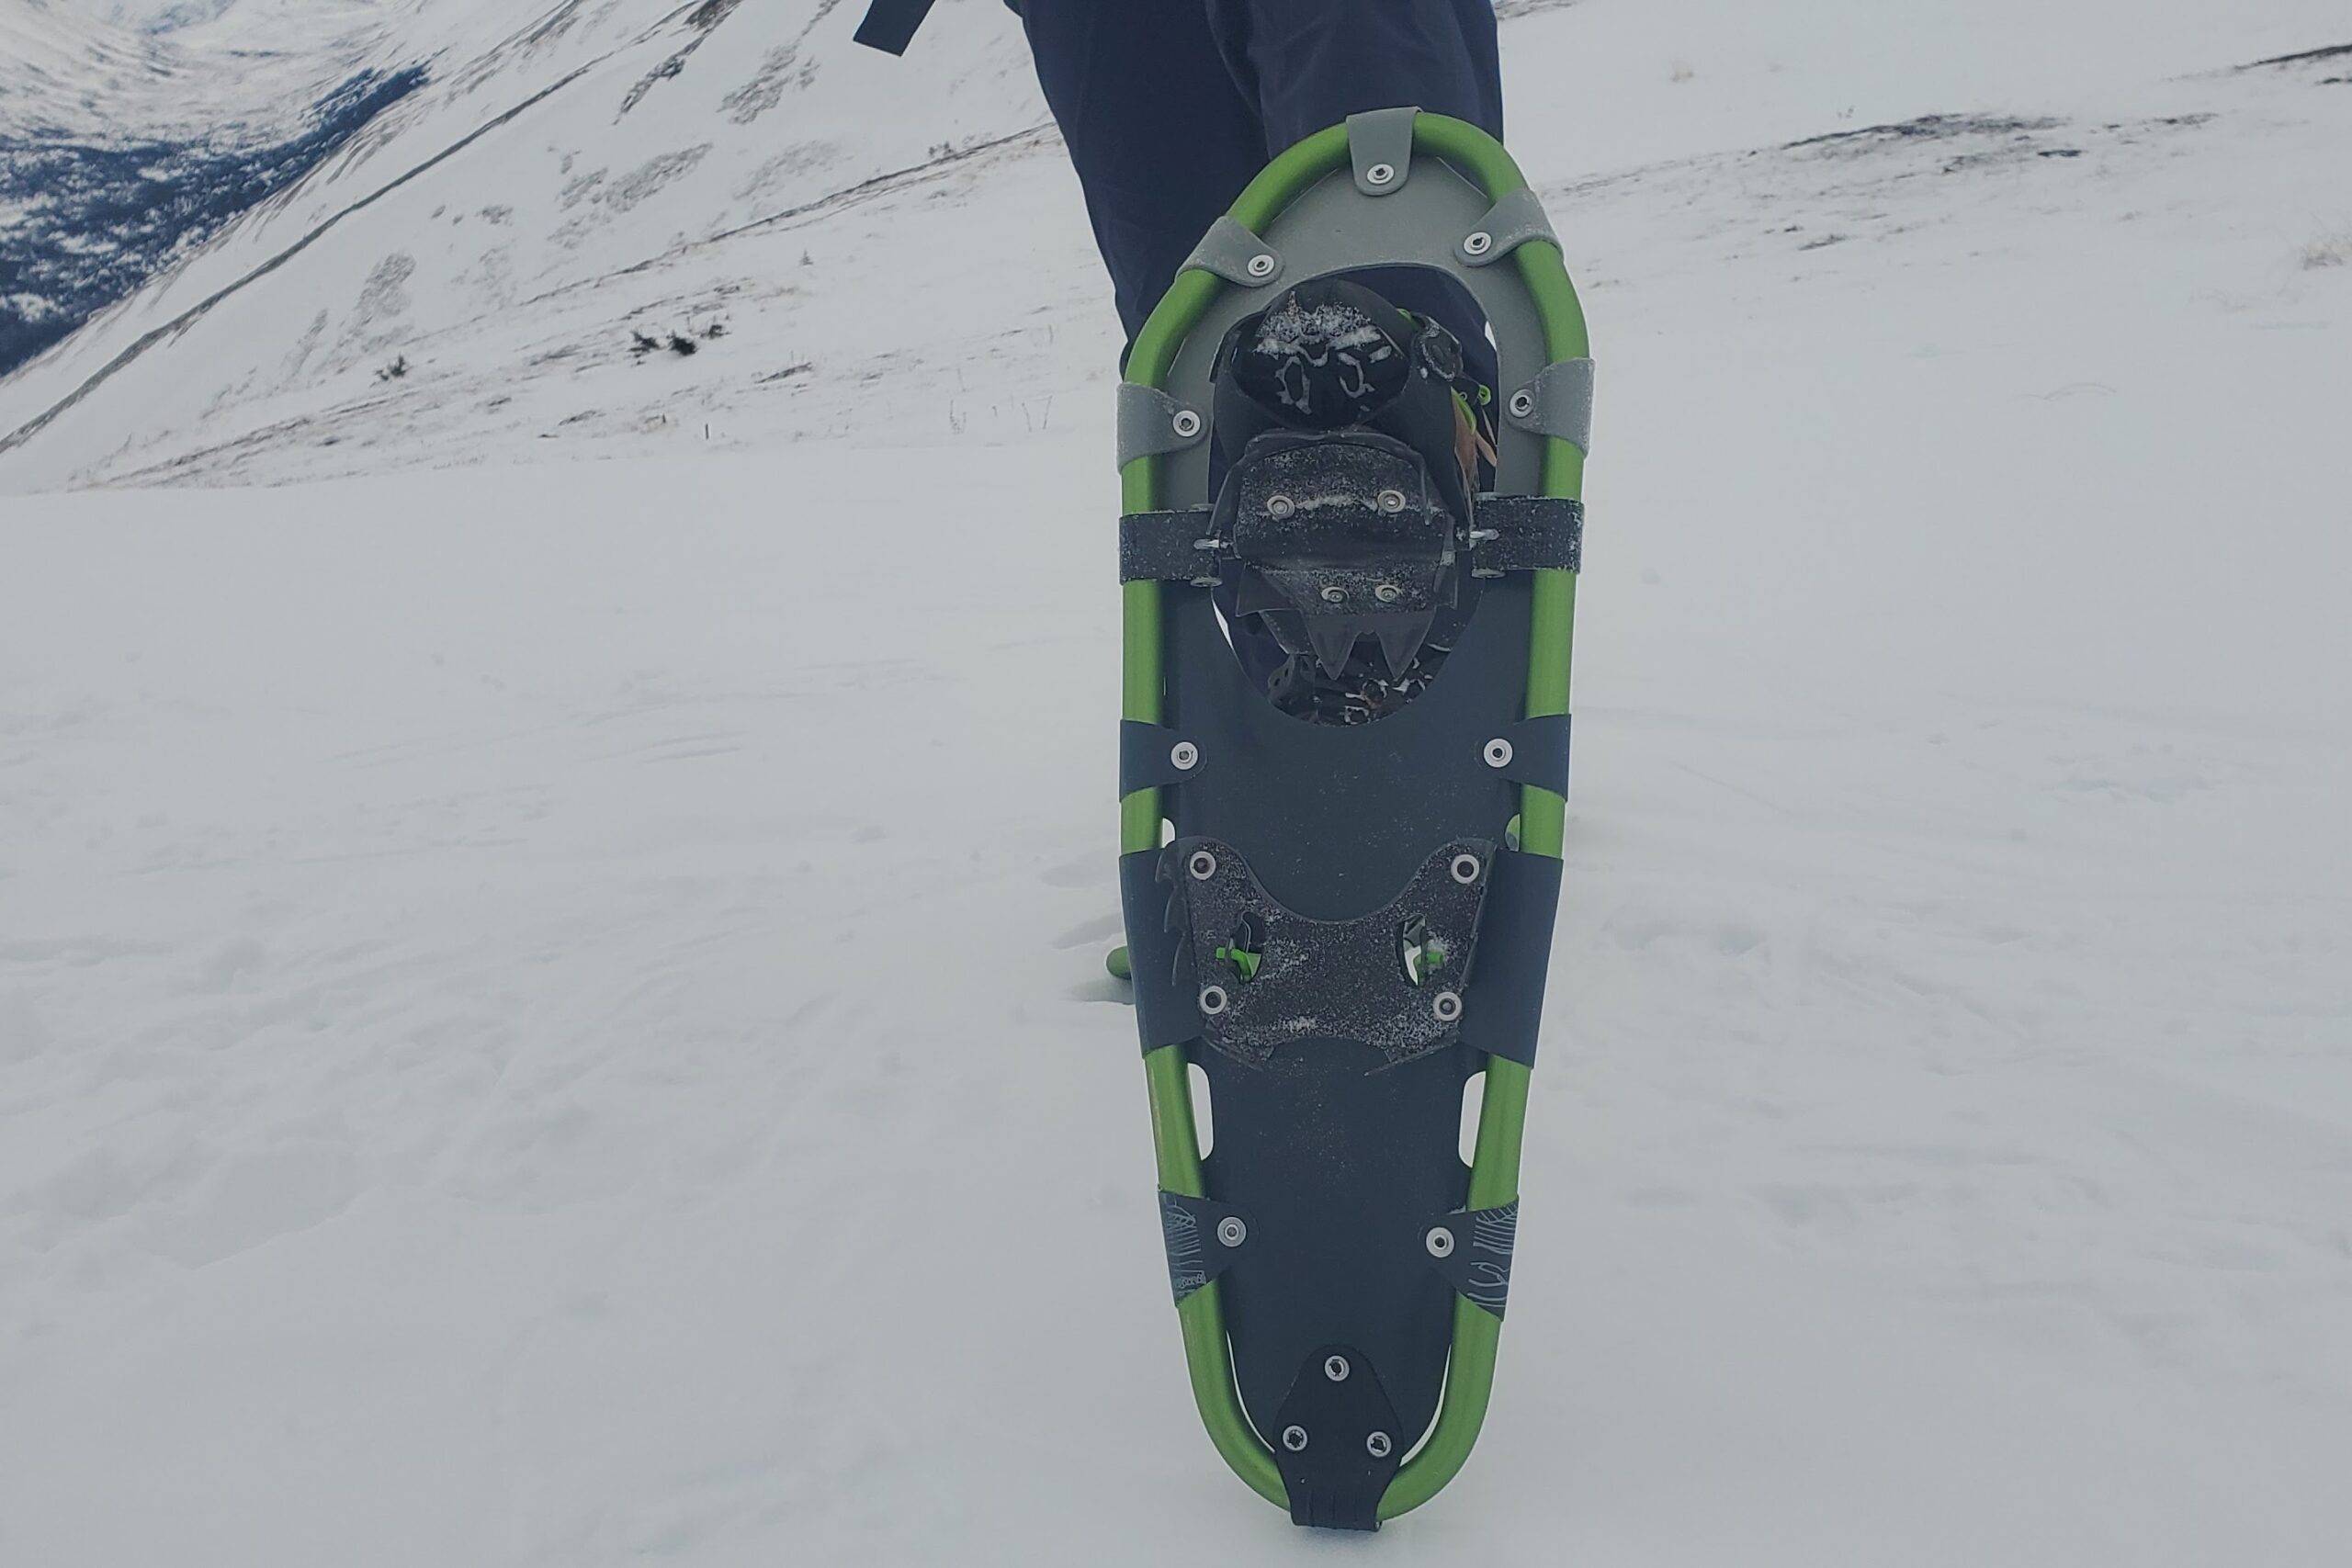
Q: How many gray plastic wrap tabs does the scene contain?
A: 5